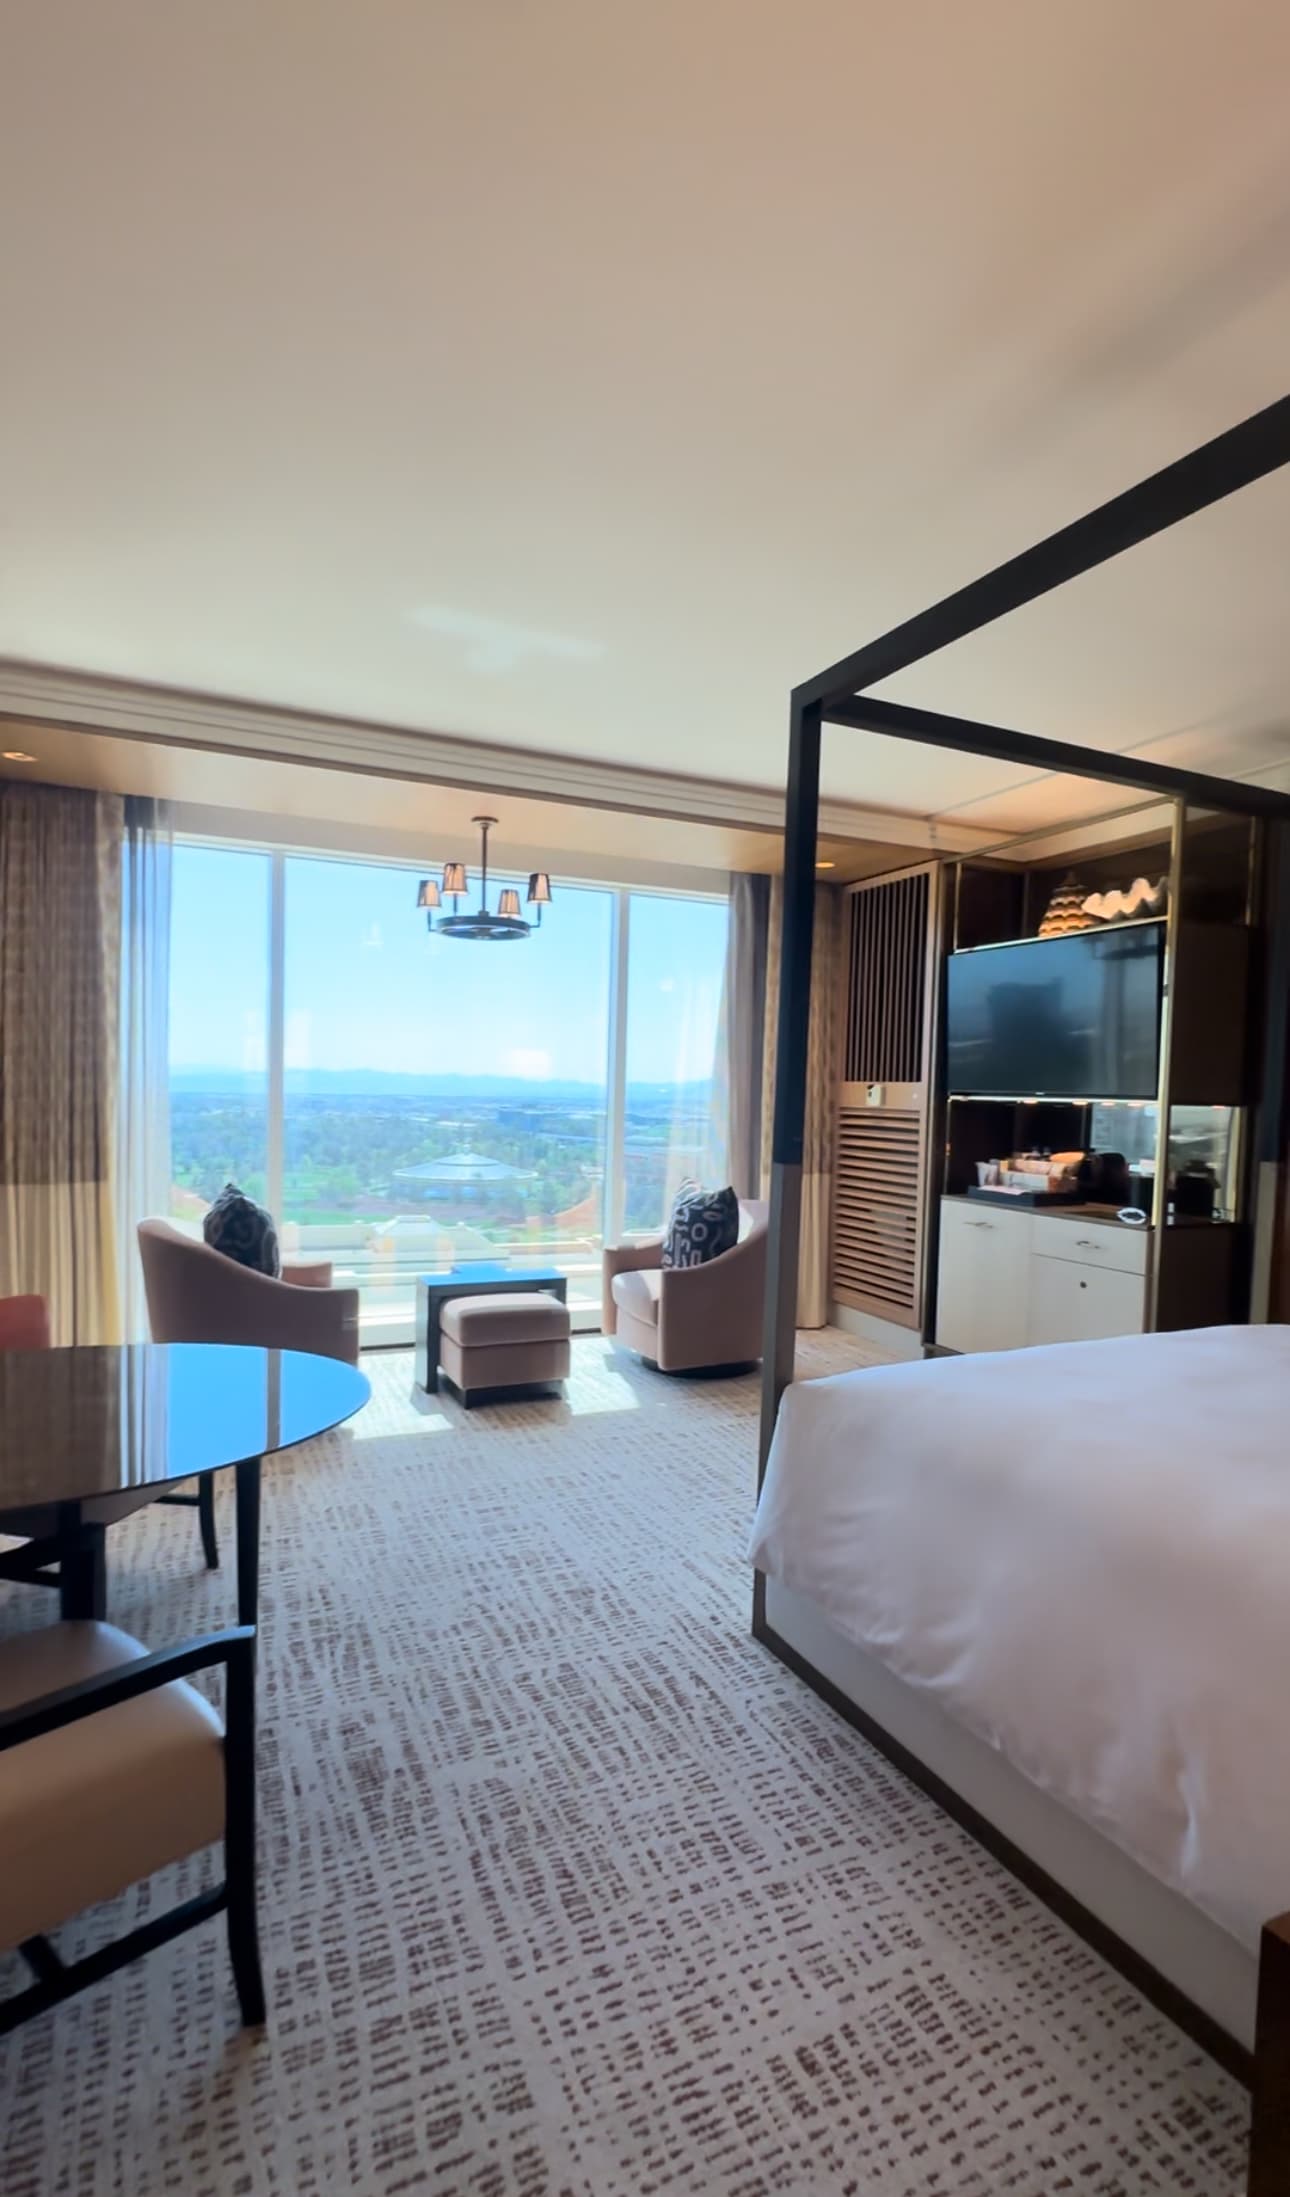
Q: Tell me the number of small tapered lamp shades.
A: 4